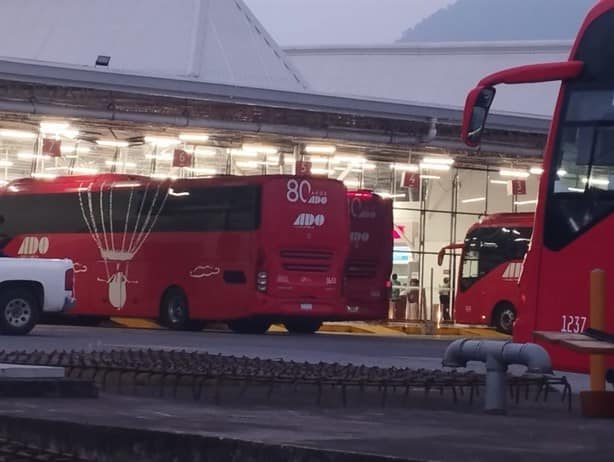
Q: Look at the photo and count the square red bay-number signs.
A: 5